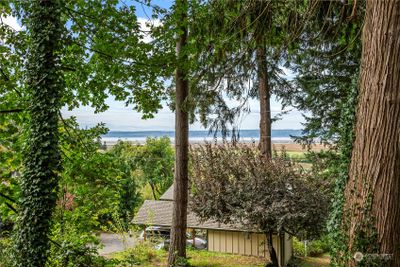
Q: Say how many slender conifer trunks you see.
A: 2